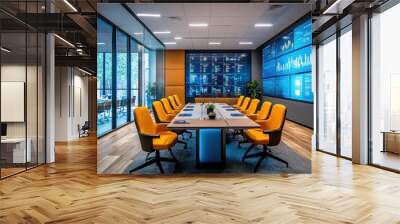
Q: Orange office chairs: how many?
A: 10